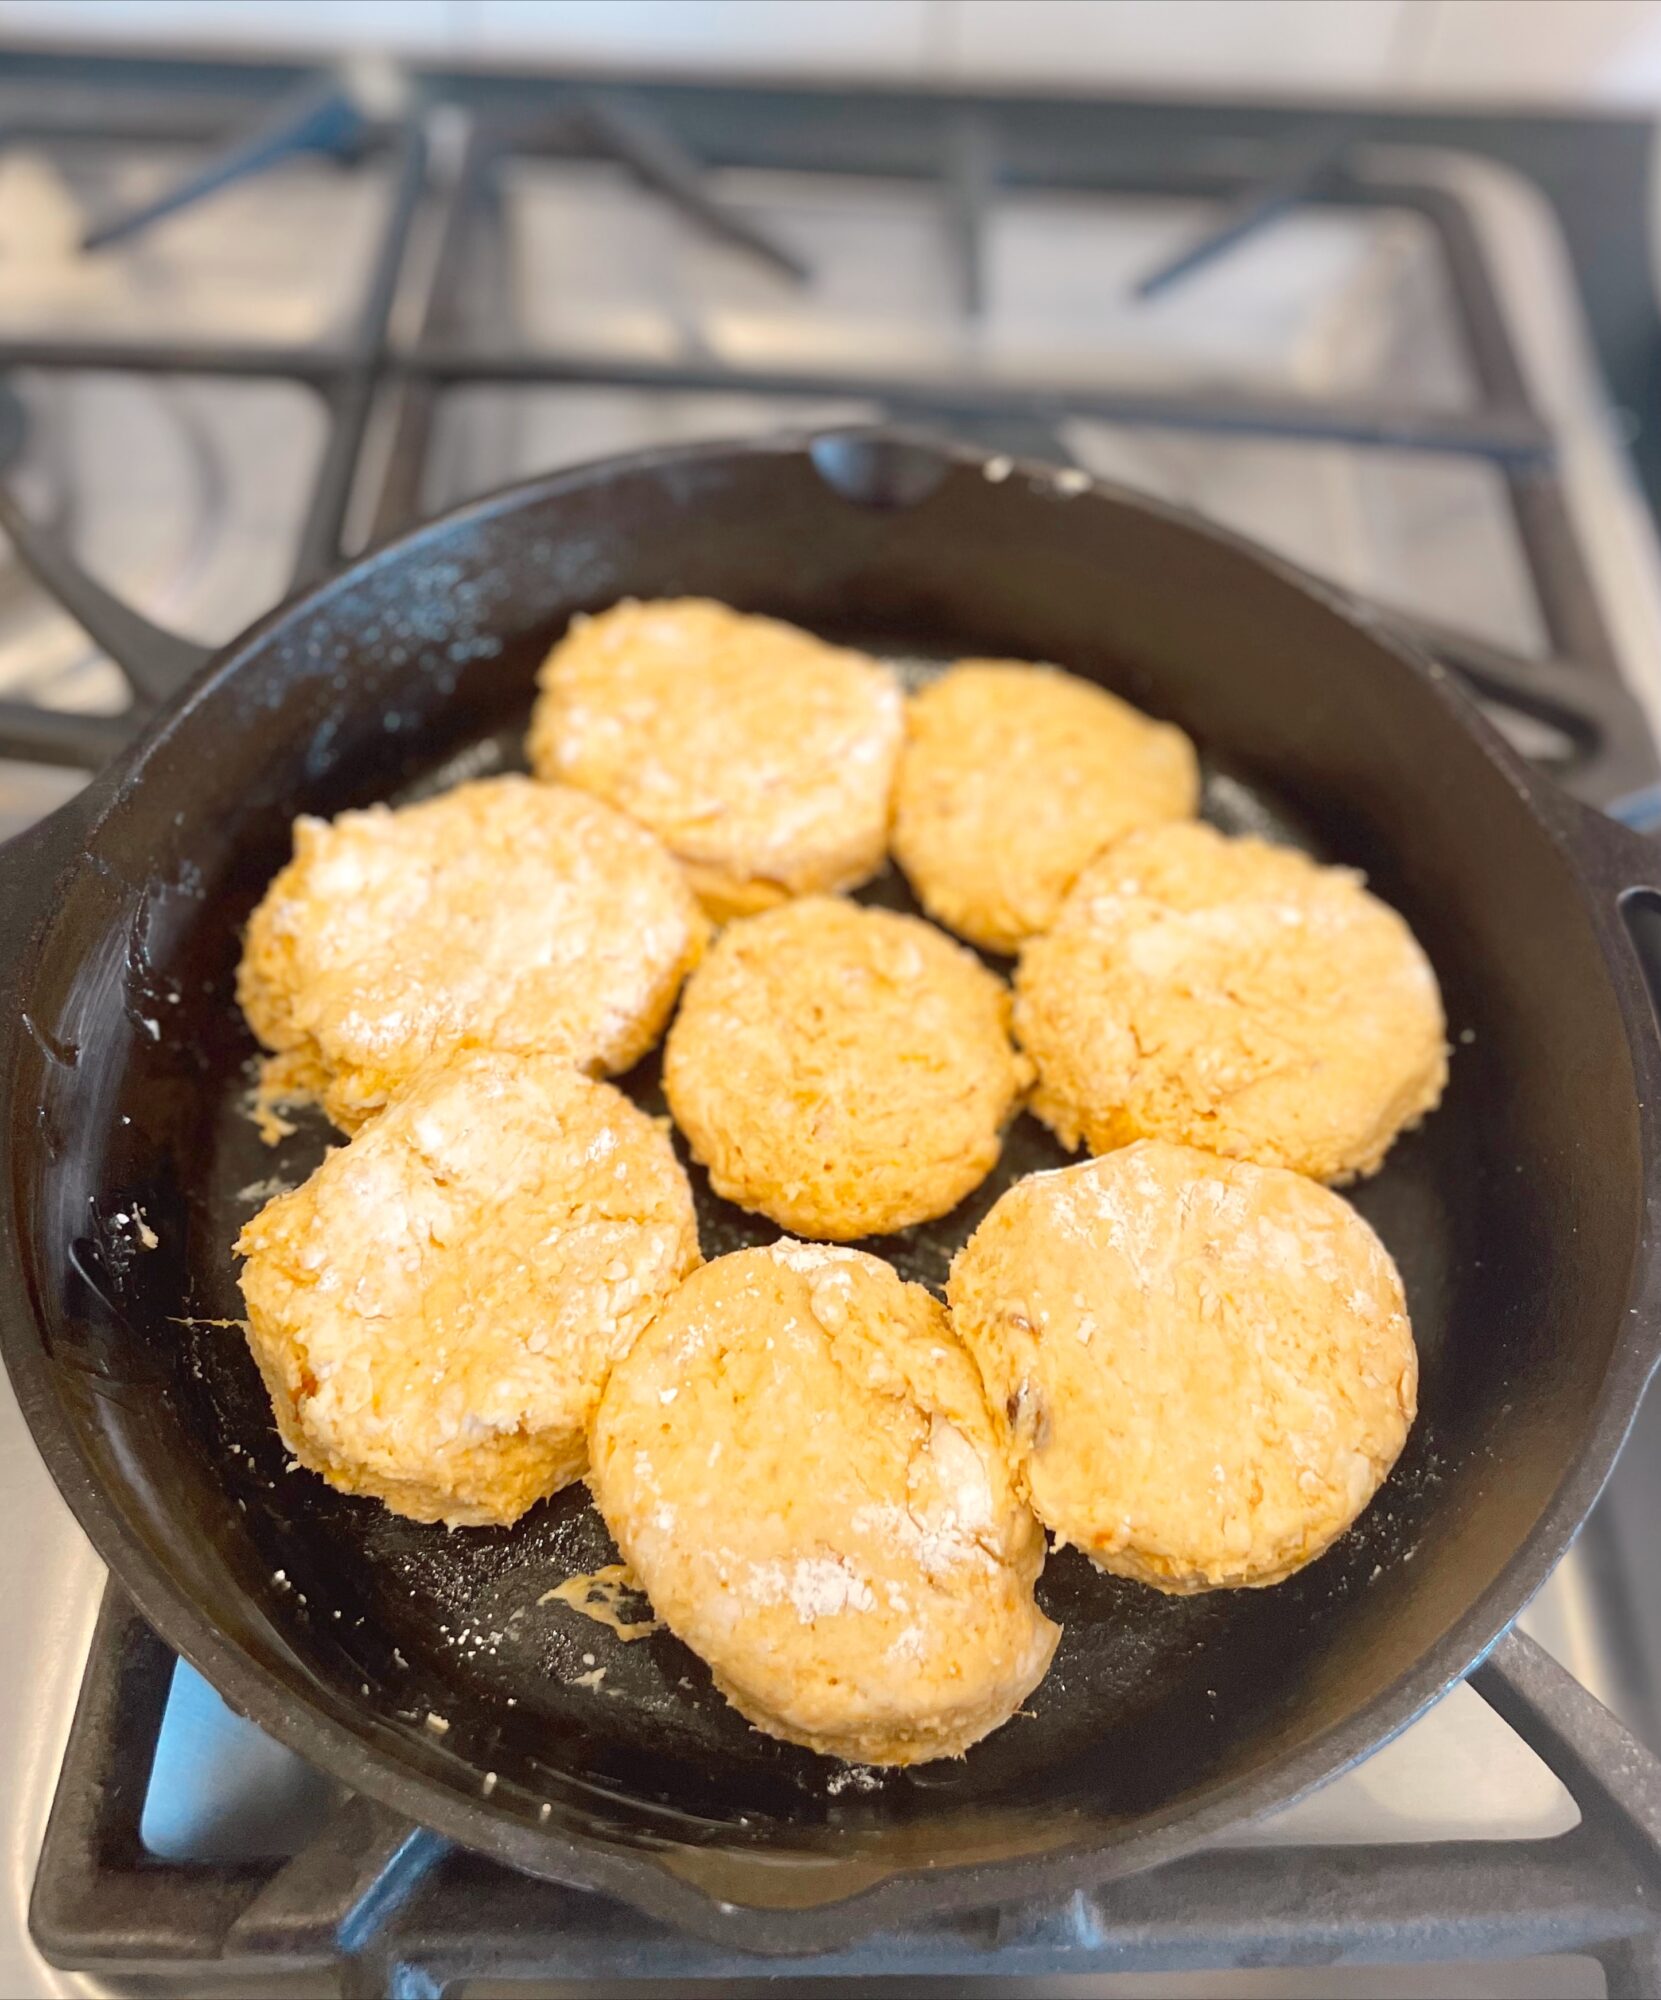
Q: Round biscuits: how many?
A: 8